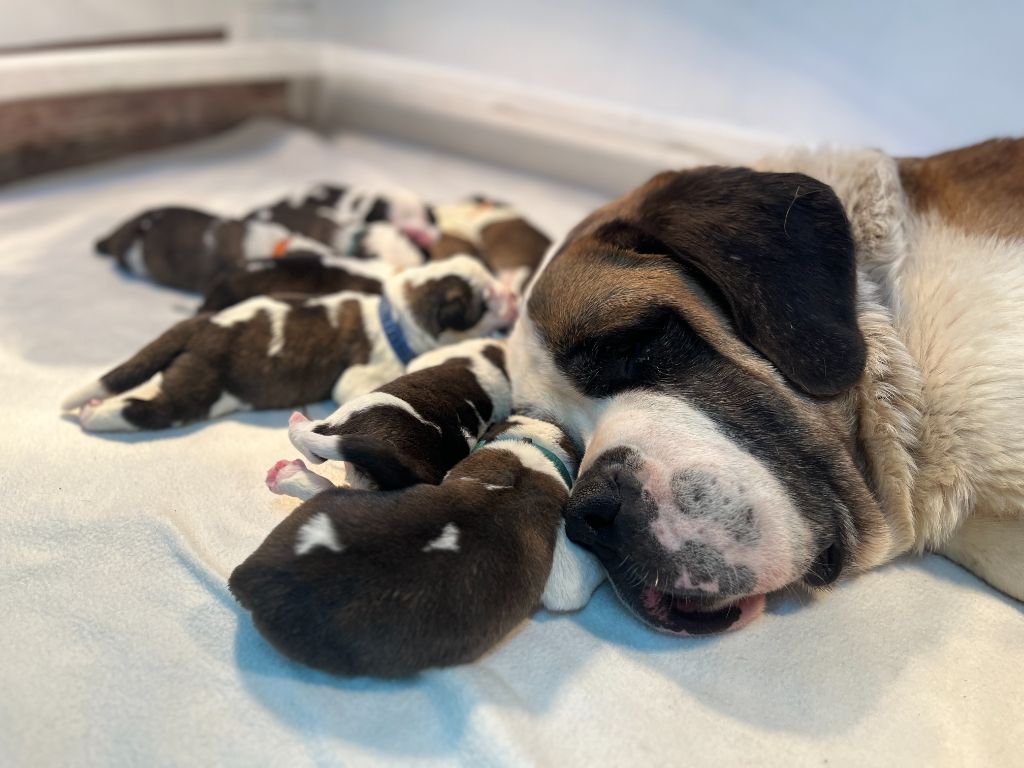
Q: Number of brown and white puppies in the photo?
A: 7